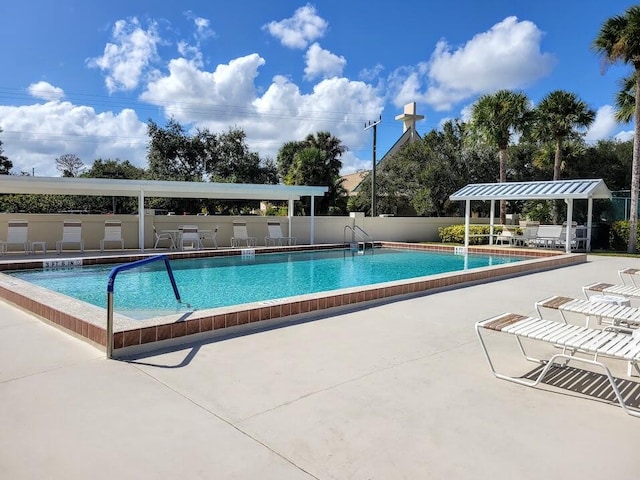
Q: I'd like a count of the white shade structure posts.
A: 7